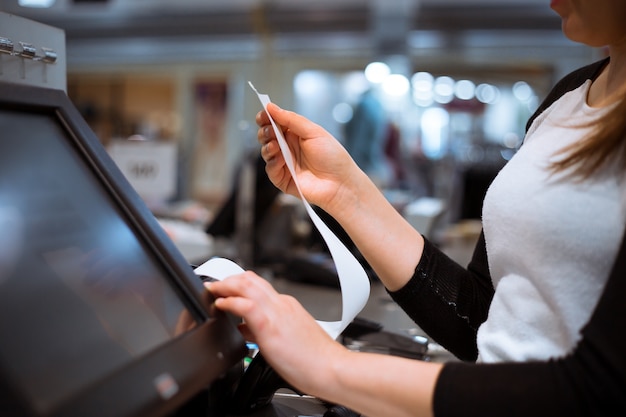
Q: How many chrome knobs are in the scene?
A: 3